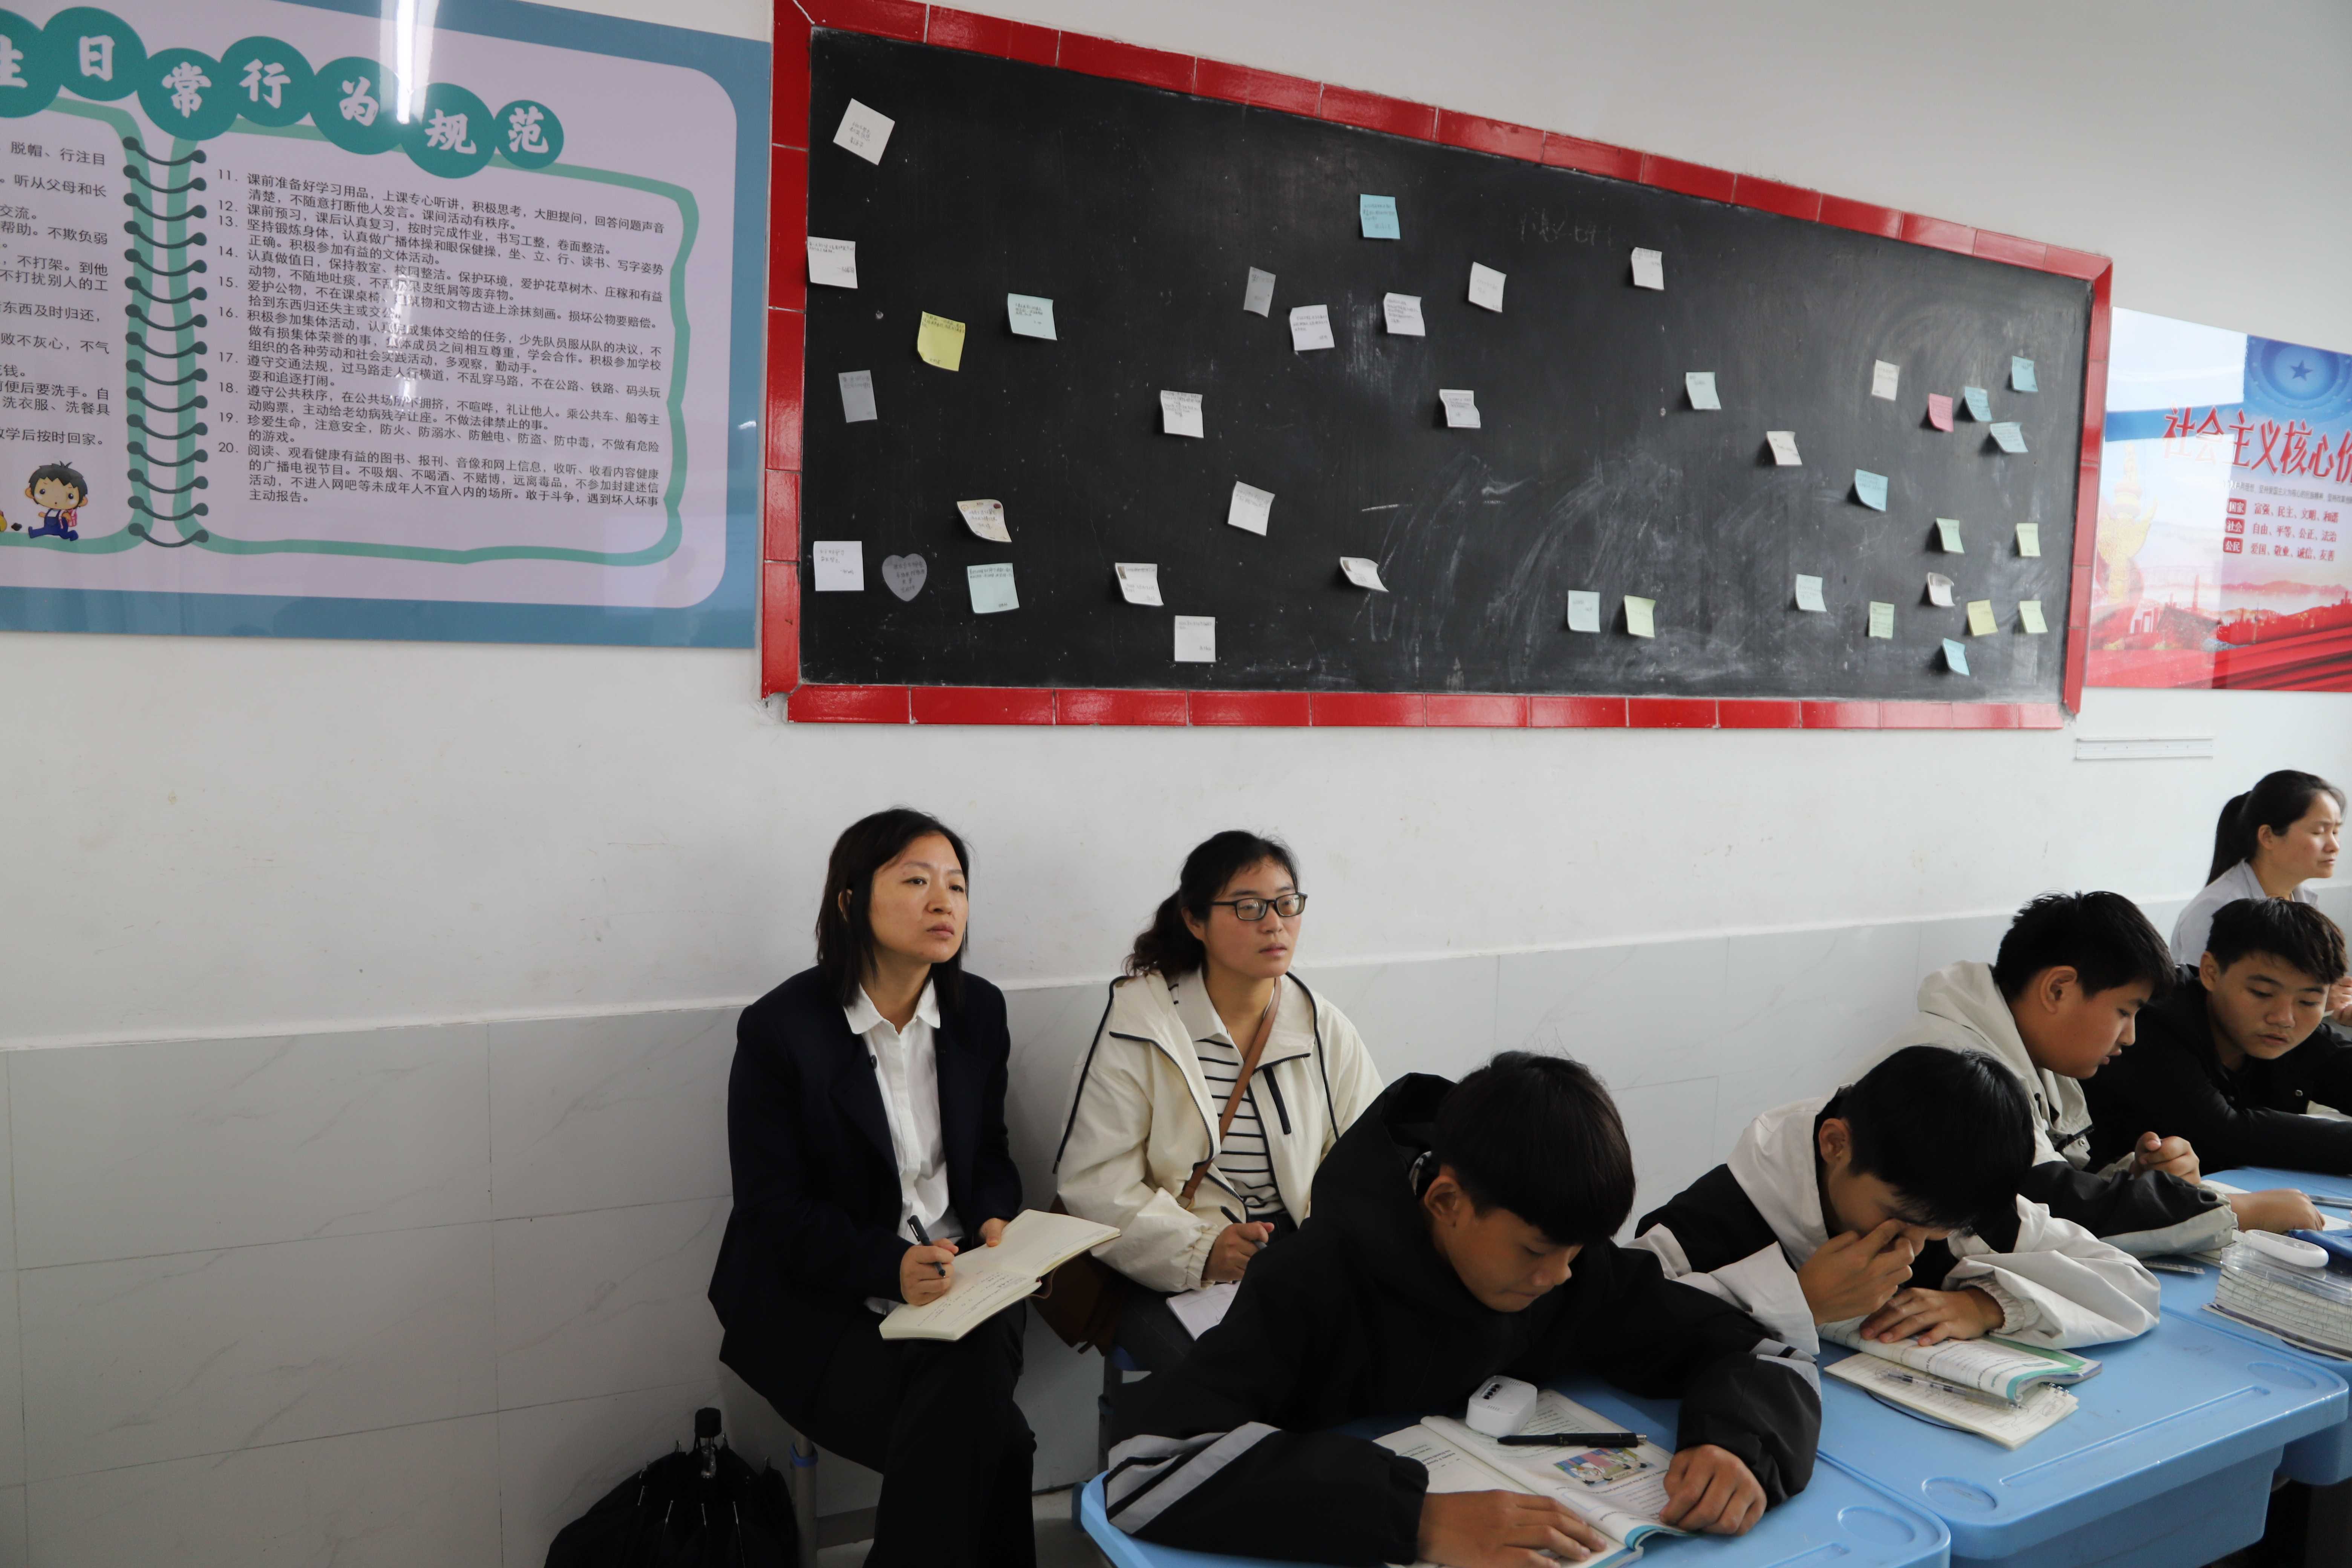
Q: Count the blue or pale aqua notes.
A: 11